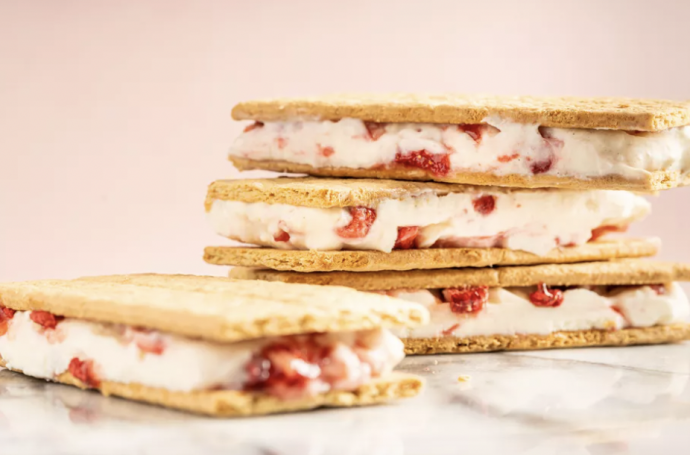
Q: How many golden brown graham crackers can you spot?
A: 8